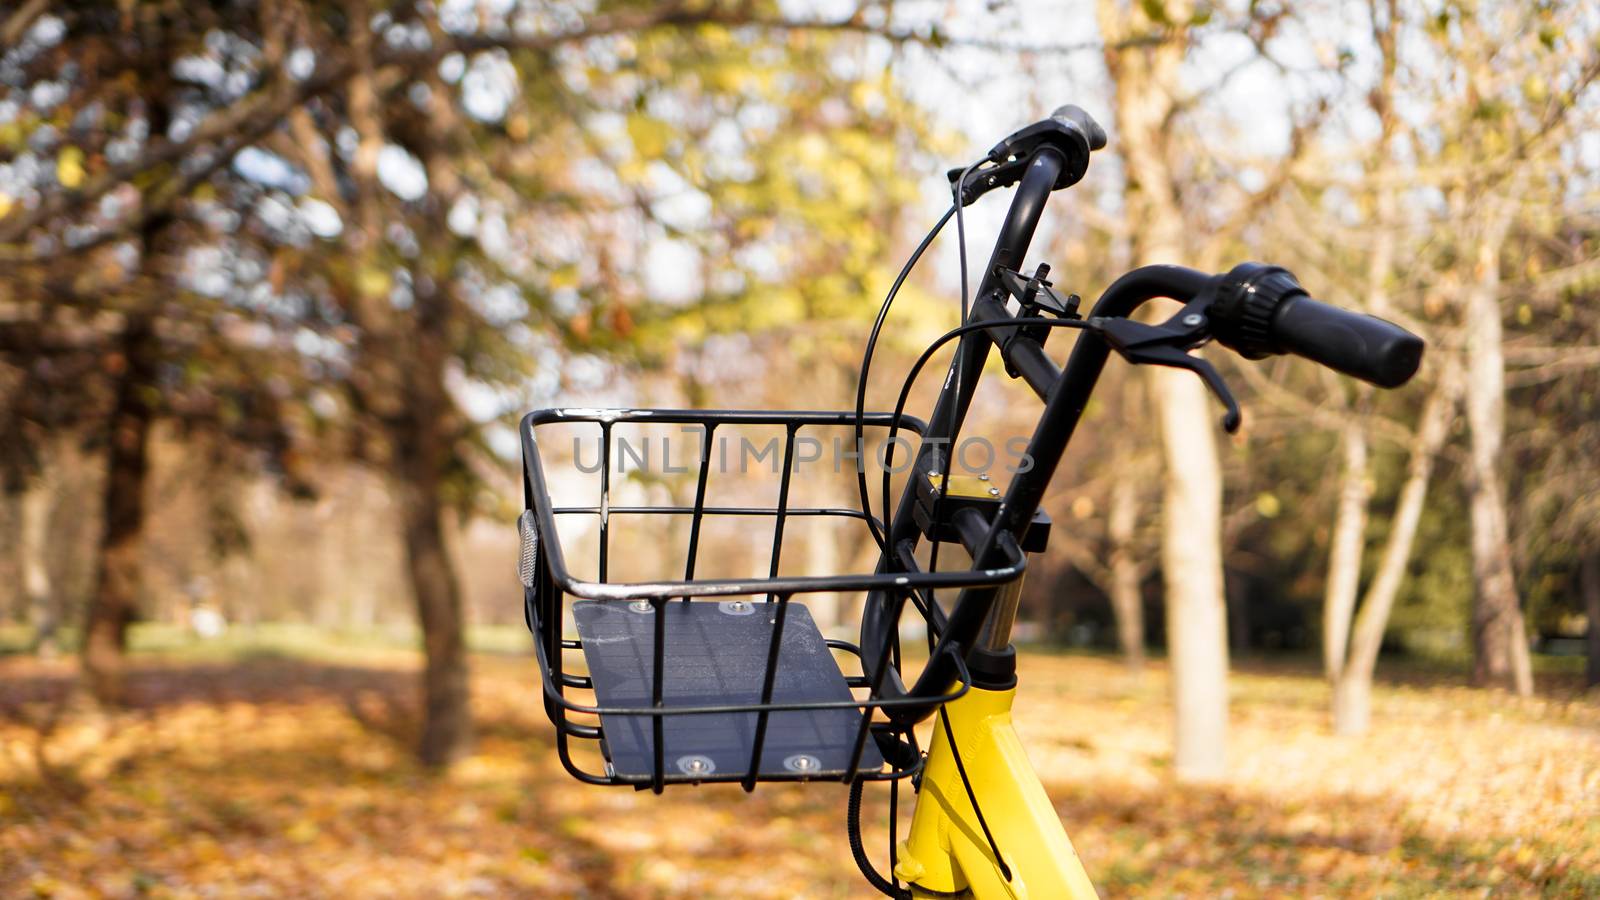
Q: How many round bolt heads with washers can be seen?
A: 4